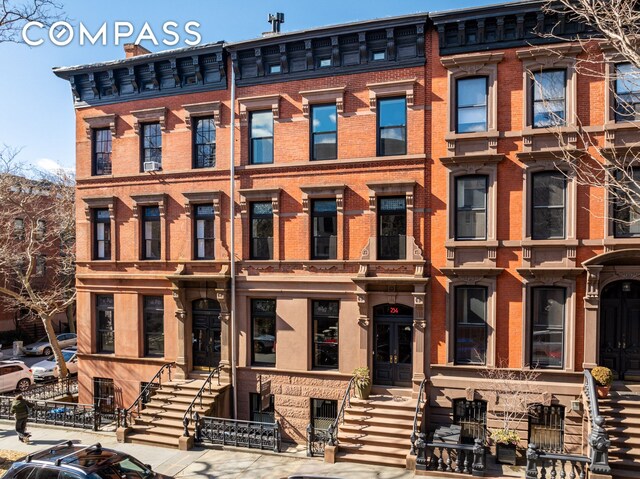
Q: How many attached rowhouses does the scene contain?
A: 3